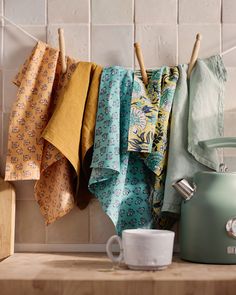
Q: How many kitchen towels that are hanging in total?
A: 5